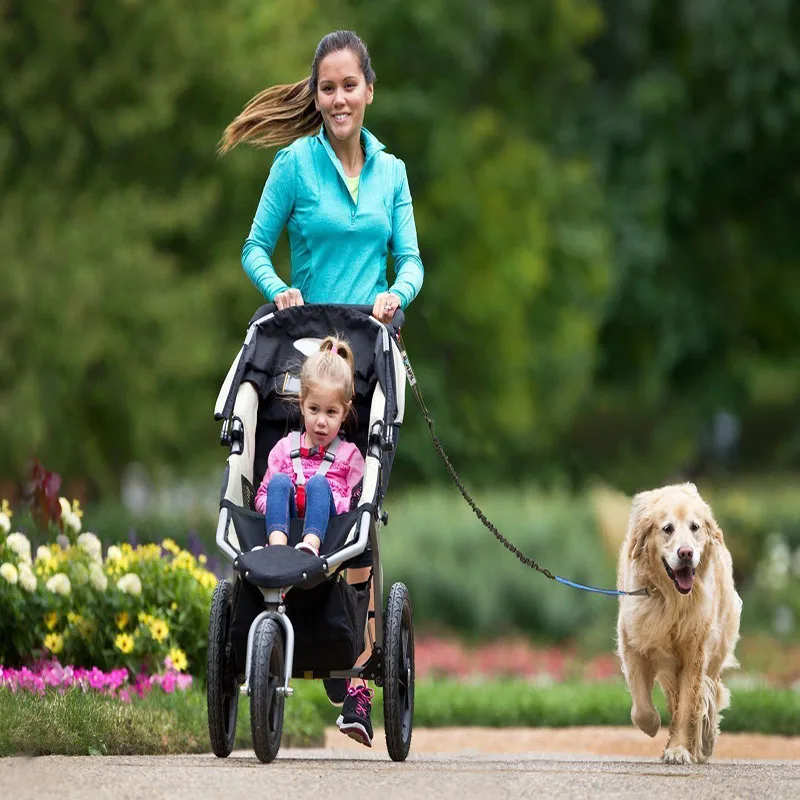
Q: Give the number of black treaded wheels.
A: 3